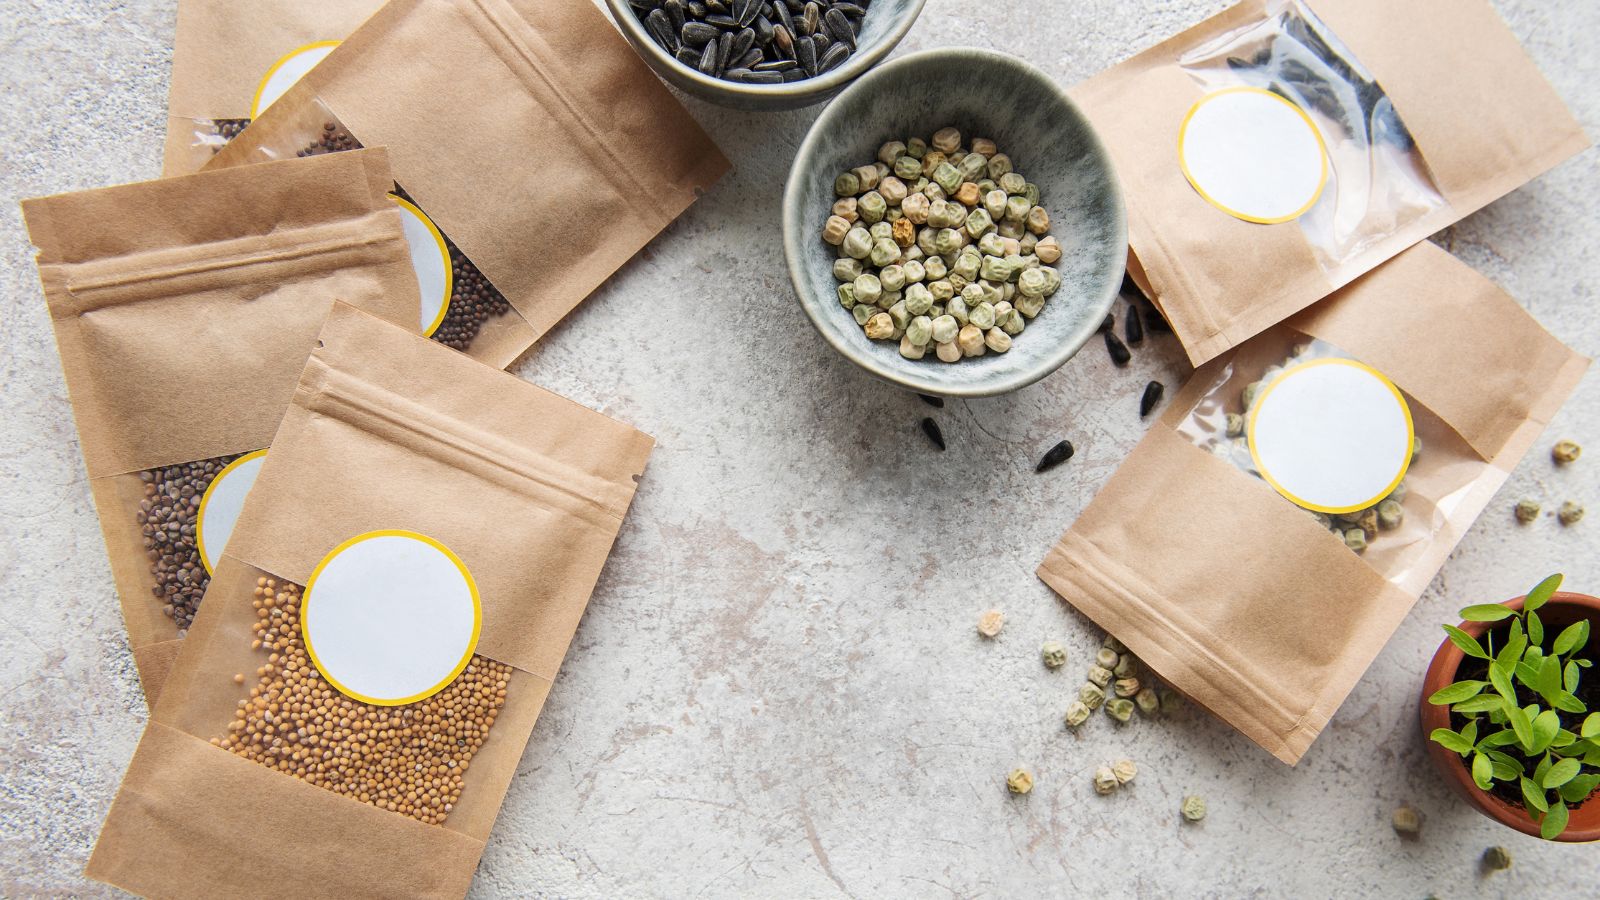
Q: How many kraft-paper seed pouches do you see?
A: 6